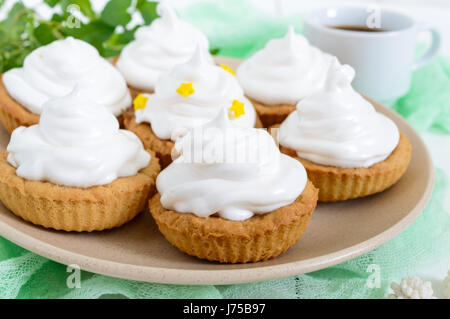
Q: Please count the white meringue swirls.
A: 7